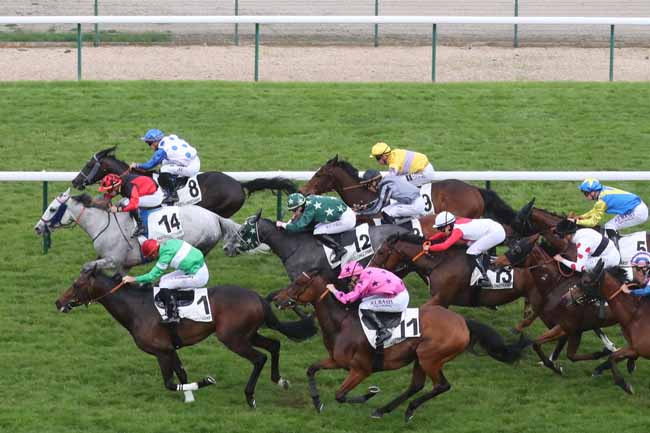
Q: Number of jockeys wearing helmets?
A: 11